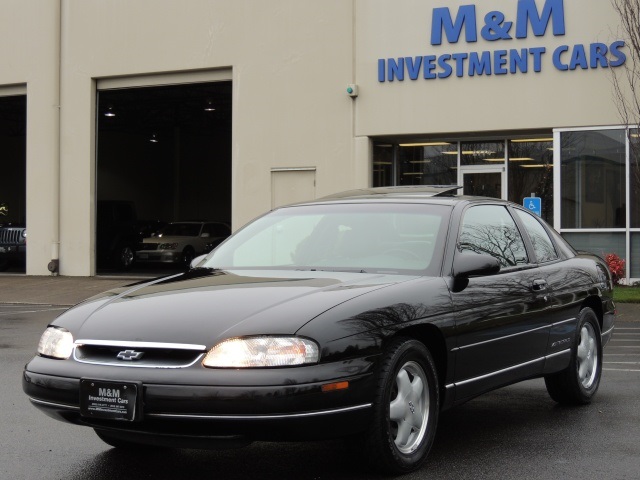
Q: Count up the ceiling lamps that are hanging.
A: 3